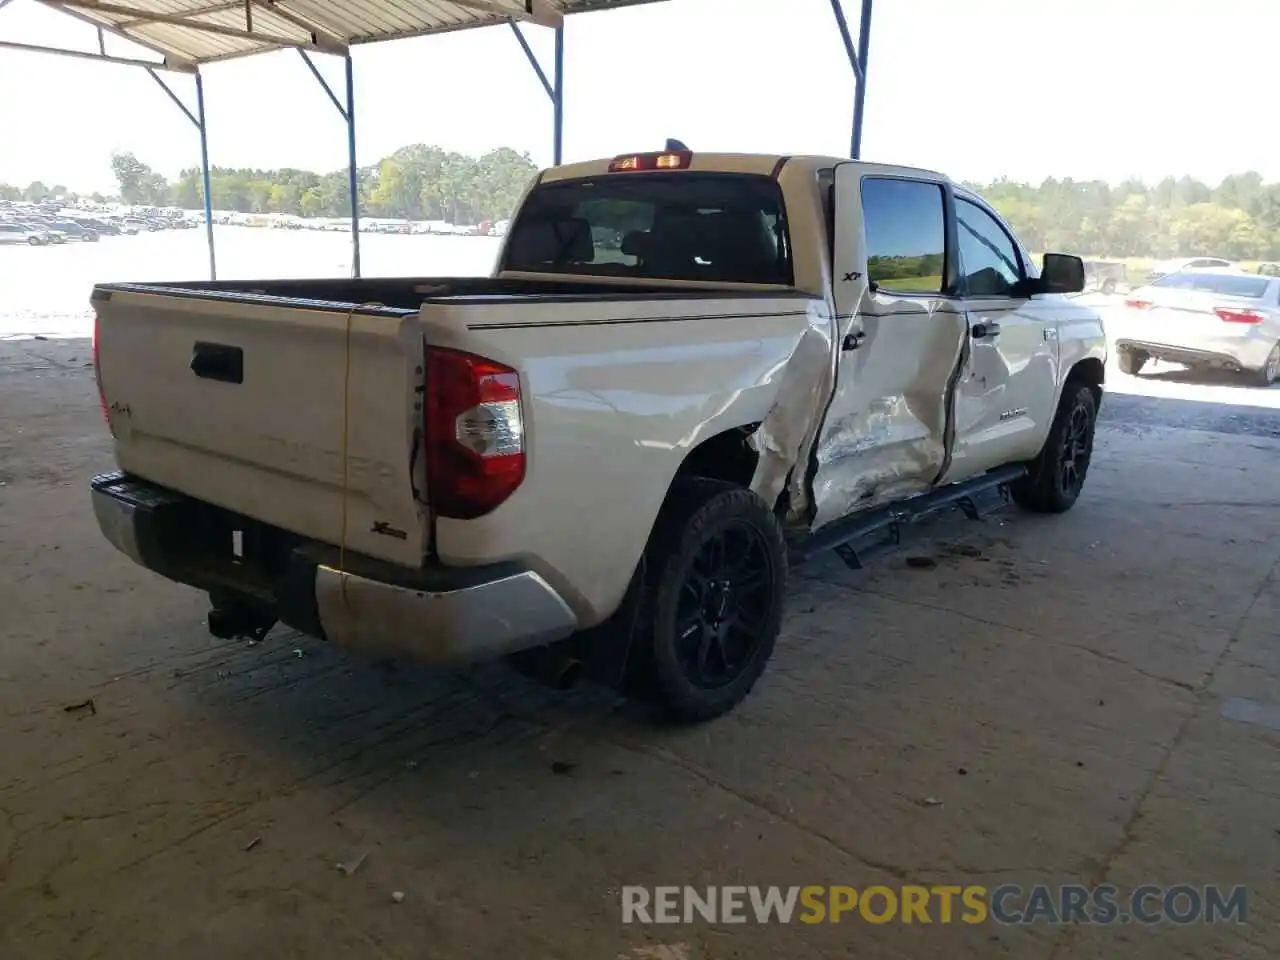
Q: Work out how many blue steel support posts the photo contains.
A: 4